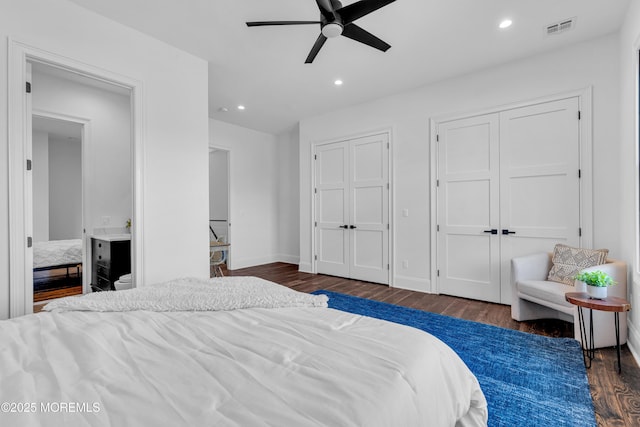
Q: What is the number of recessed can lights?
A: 3